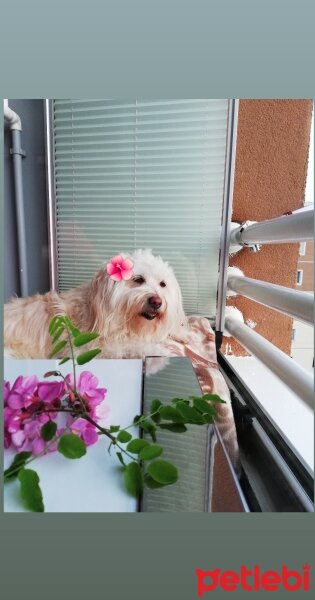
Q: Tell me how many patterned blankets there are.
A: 1